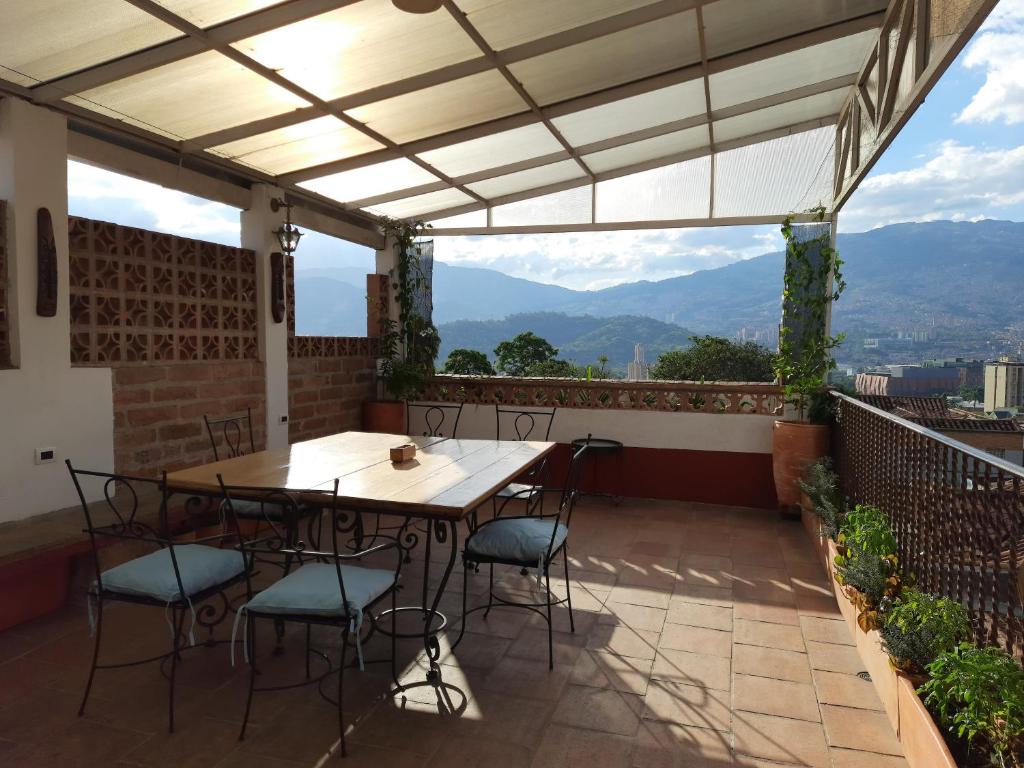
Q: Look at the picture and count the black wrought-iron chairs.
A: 6